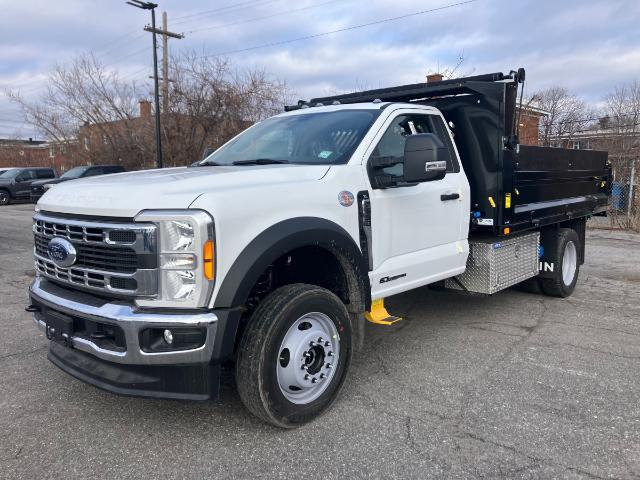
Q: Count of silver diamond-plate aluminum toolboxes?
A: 1